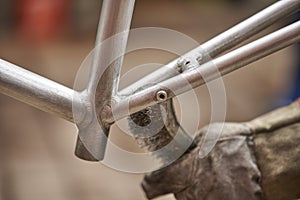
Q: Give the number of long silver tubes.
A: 4